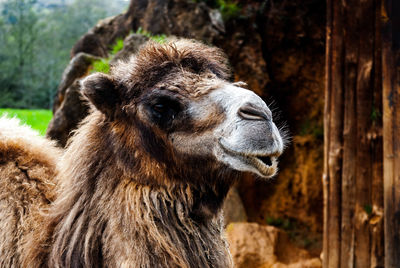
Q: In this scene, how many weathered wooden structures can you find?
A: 1